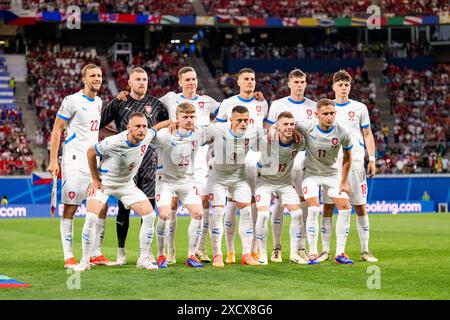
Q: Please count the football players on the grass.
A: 11